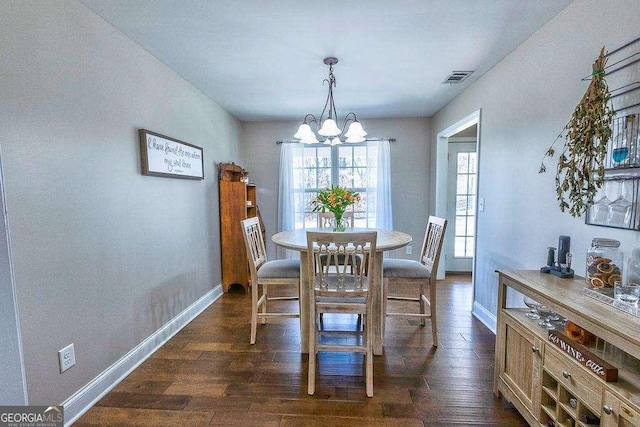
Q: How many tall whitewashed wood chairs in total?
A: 4